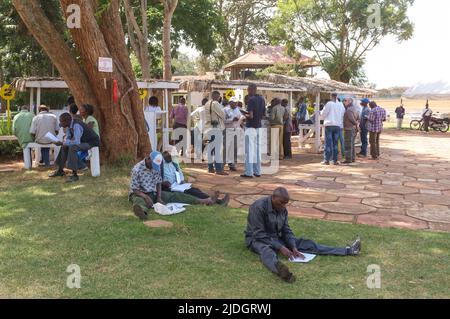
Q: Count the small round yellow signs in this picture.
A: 3